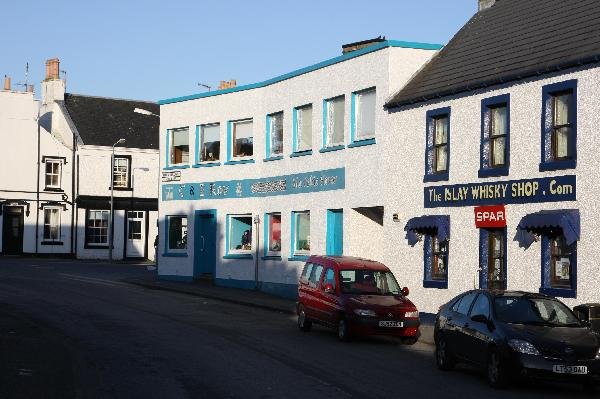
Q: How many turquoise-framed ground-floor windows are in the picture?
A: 4